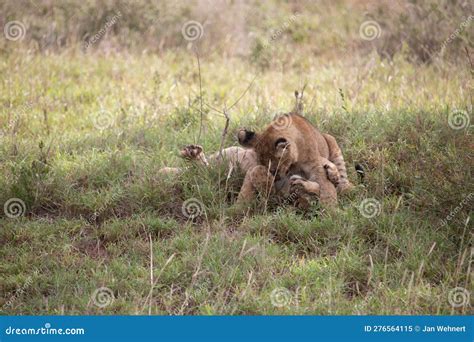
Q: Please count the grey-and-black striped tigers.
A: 0